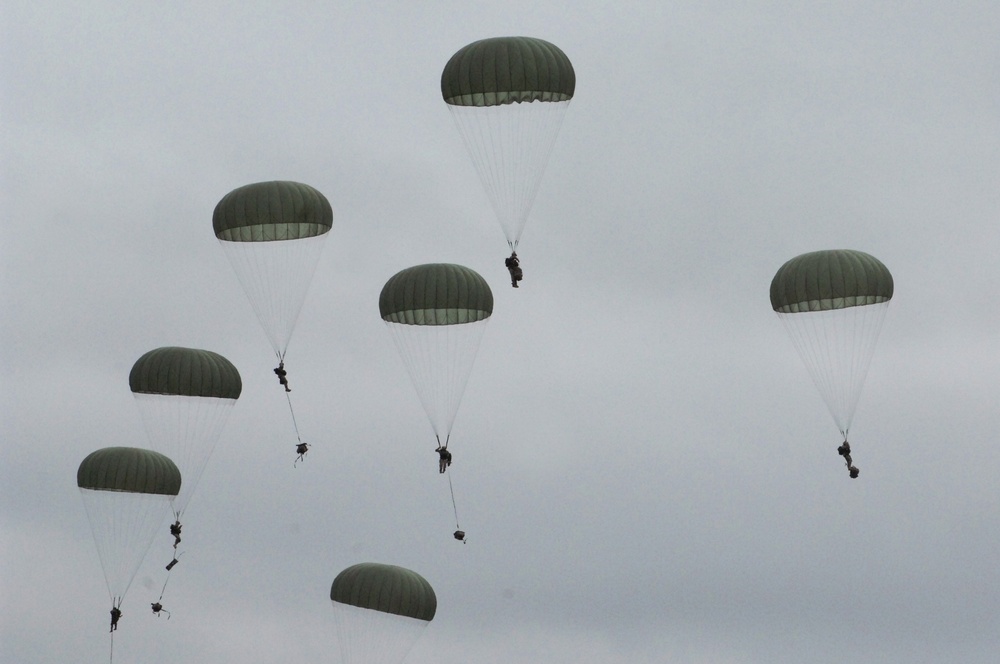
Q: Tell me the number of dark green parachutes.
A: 7